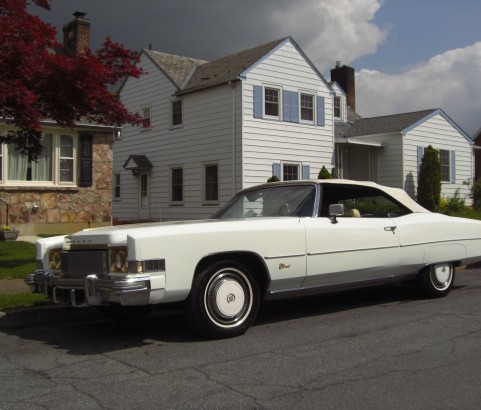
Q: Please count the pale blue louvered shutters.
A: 8